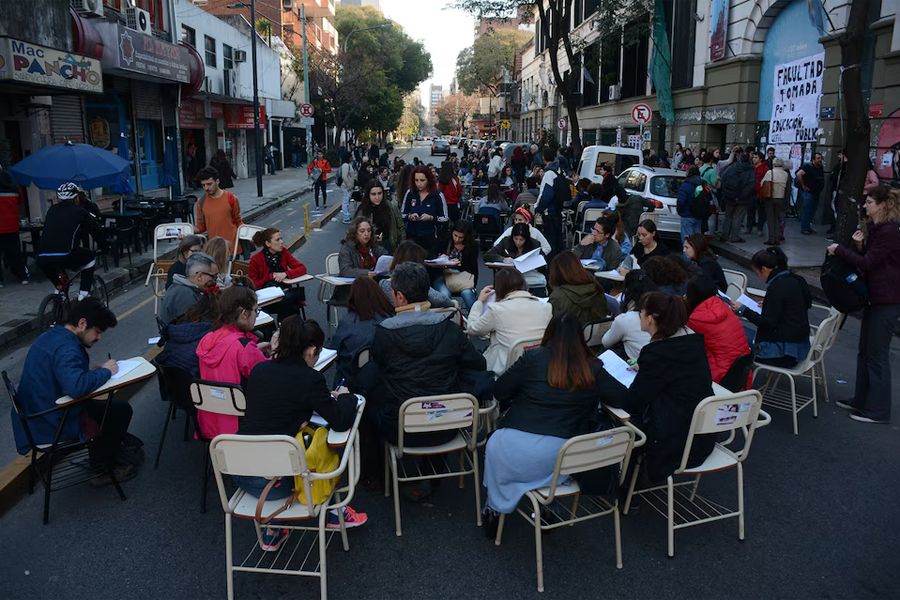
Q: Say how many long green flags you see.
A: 1